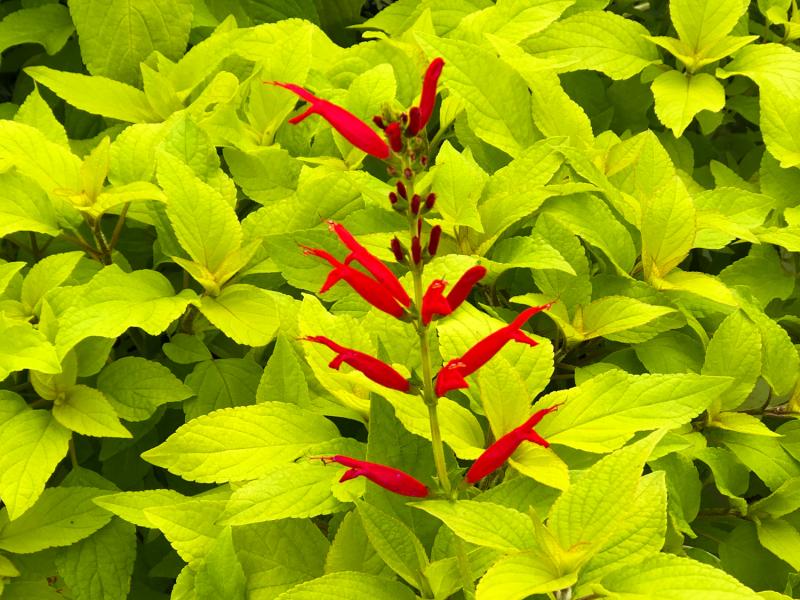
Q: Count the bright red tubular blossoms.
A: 11